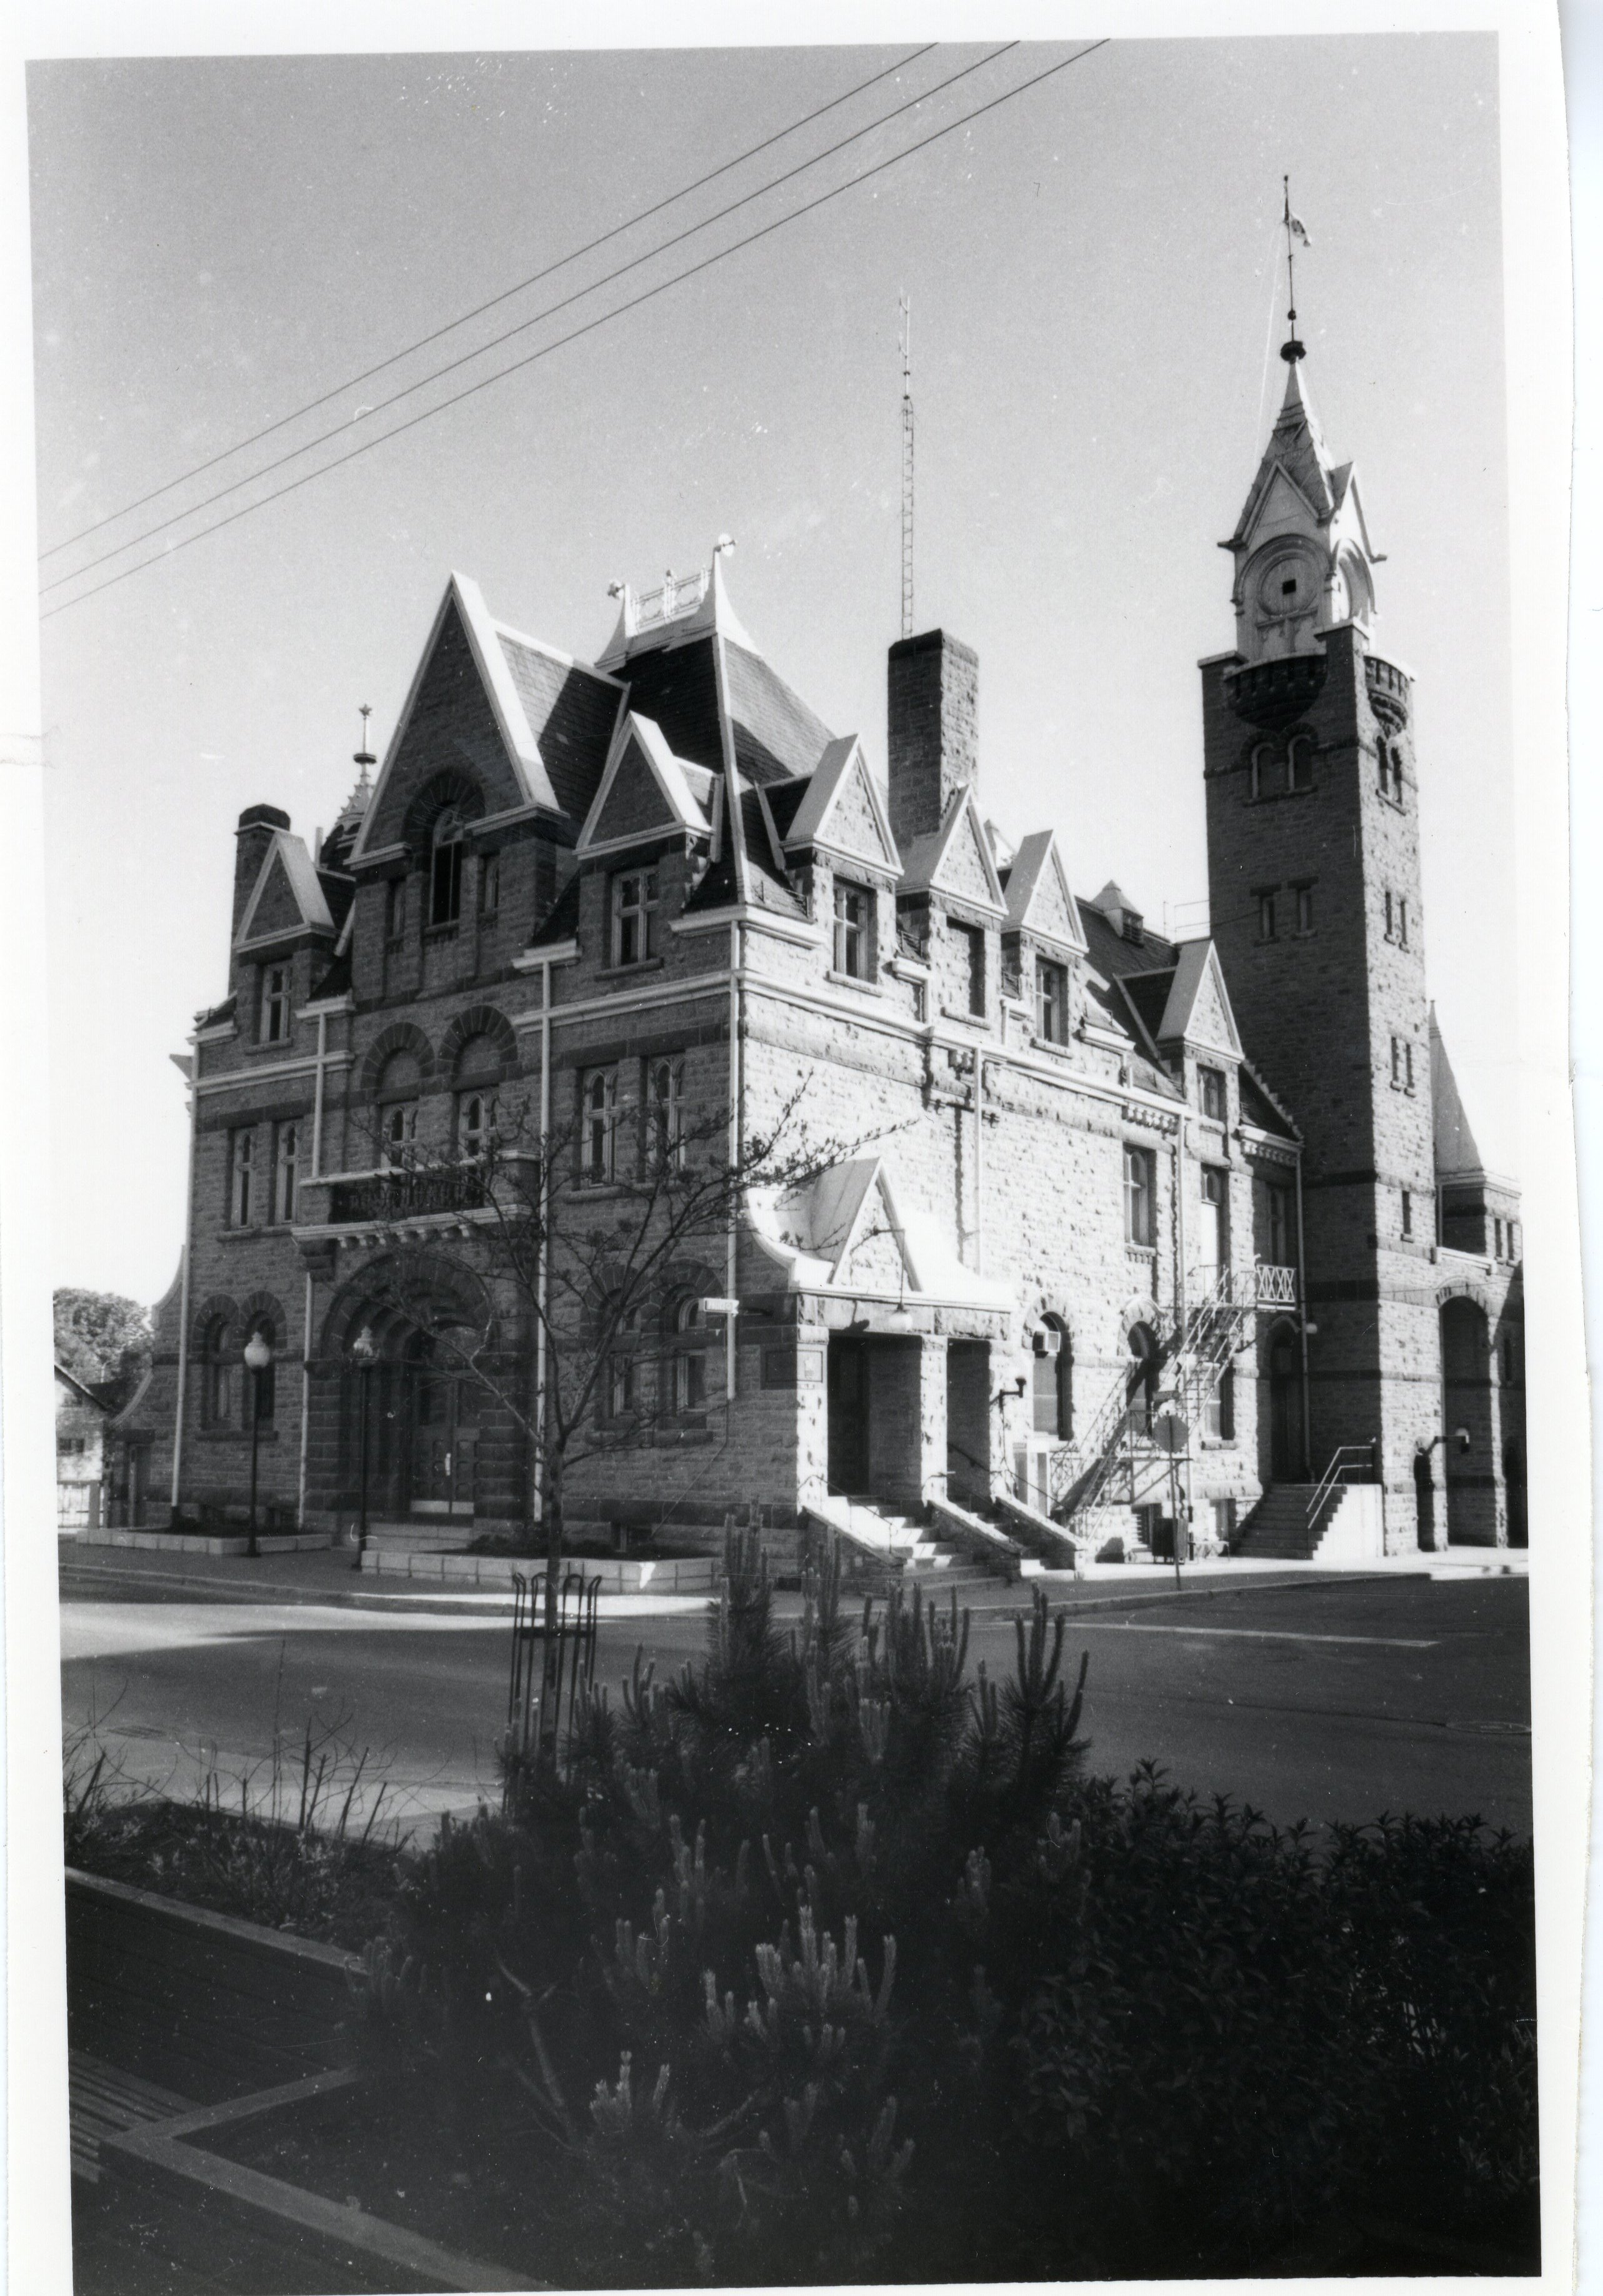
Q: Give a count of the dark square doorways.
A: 2